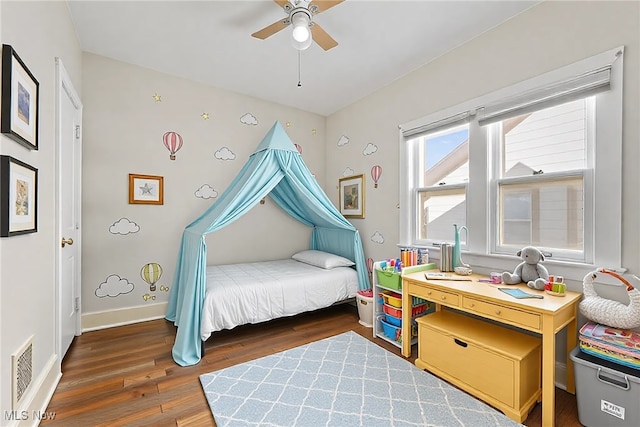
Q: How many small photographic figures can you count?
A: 4